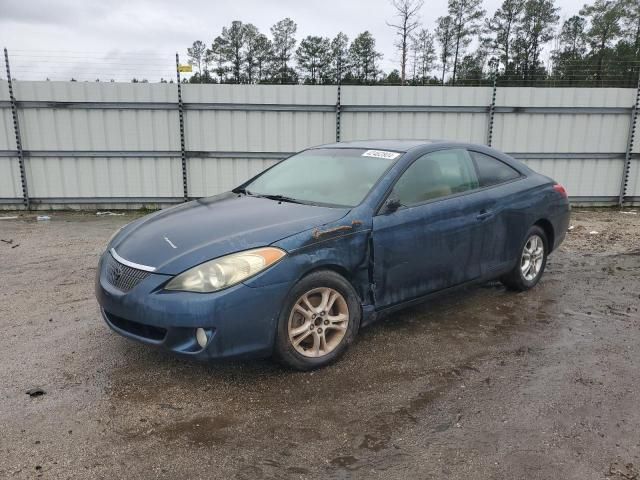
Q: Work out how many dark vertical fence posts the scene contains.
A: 5